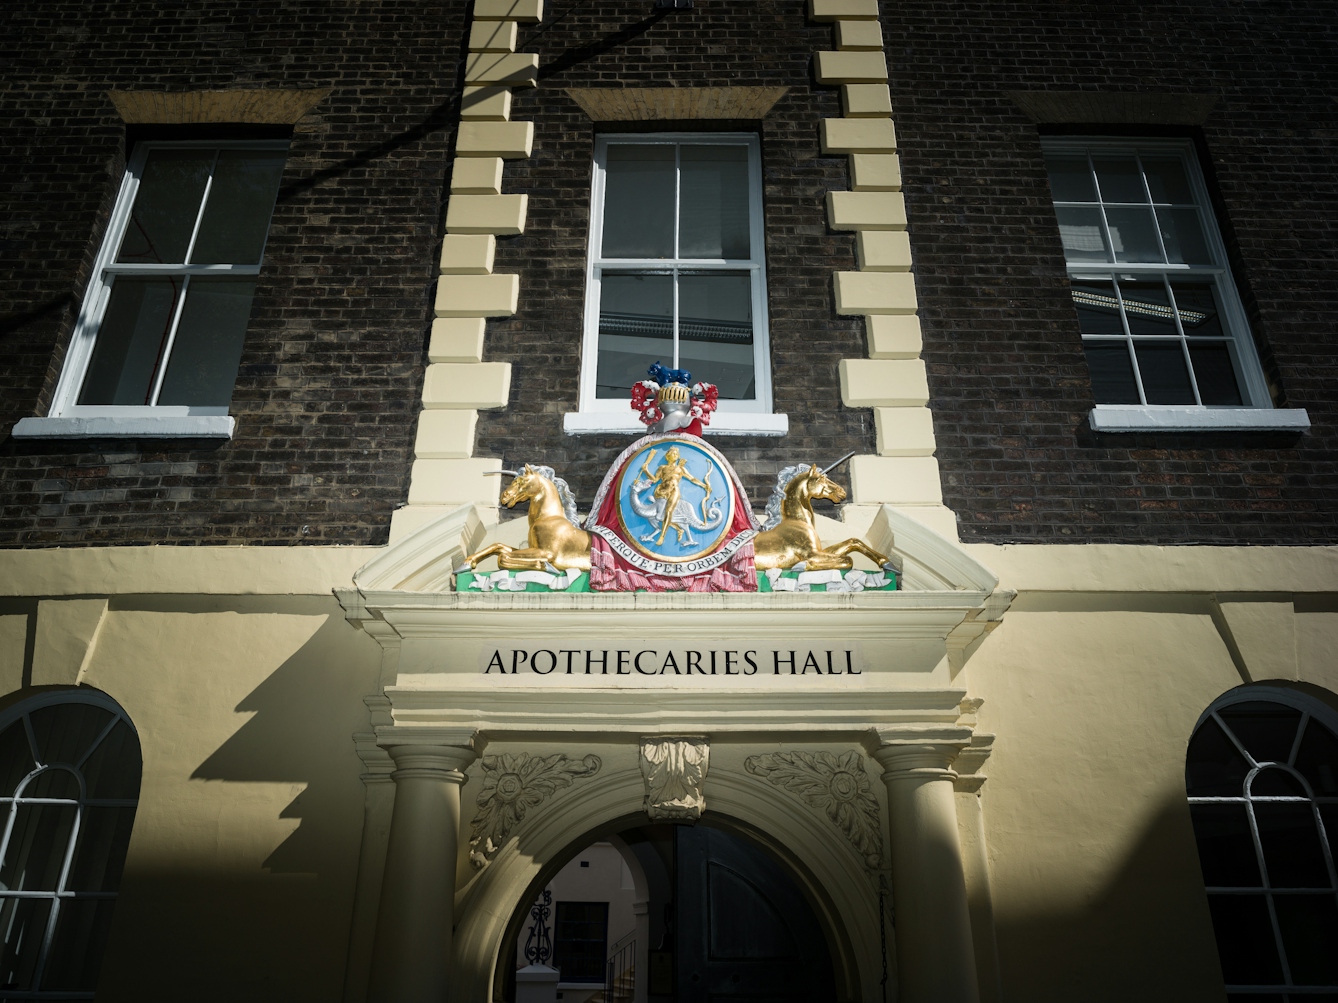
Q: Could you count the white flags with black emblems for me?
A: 0